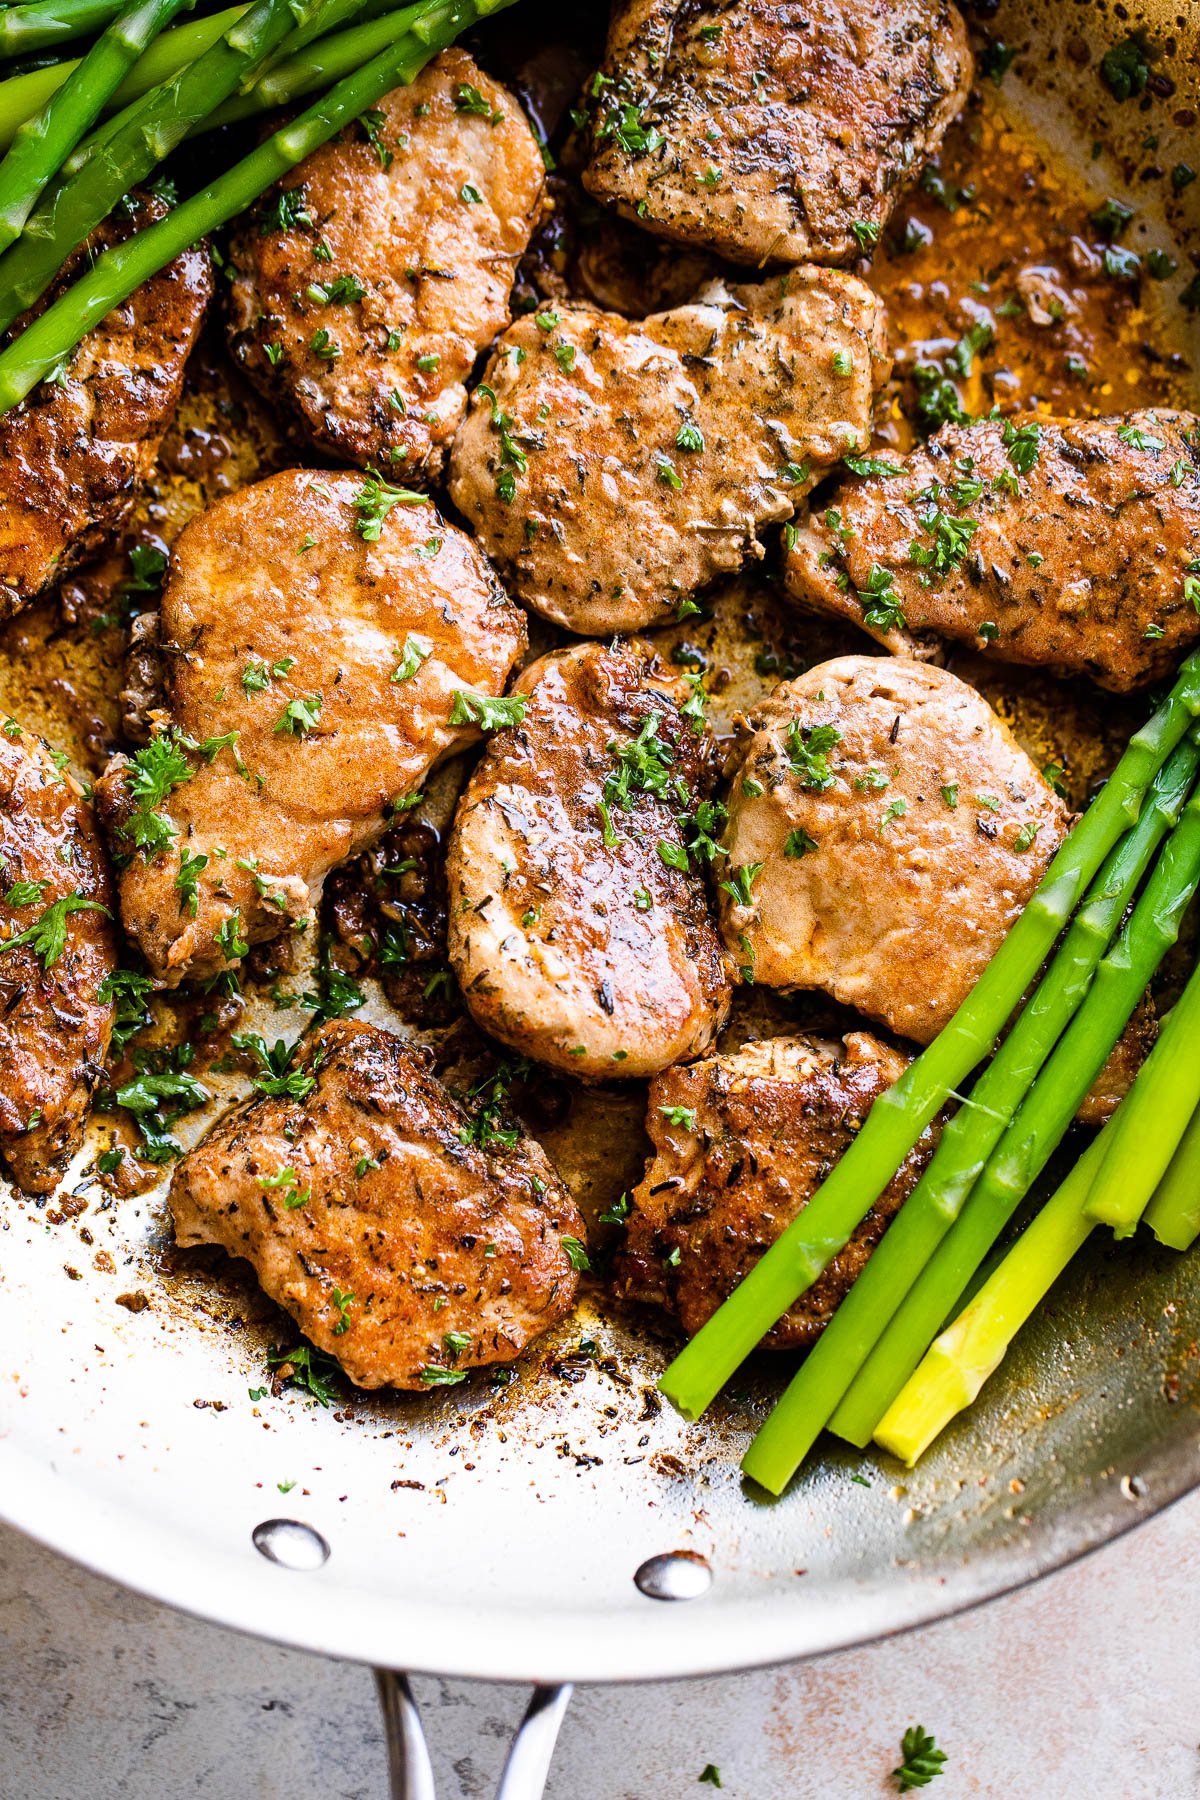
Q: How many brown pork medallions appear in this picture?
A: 11